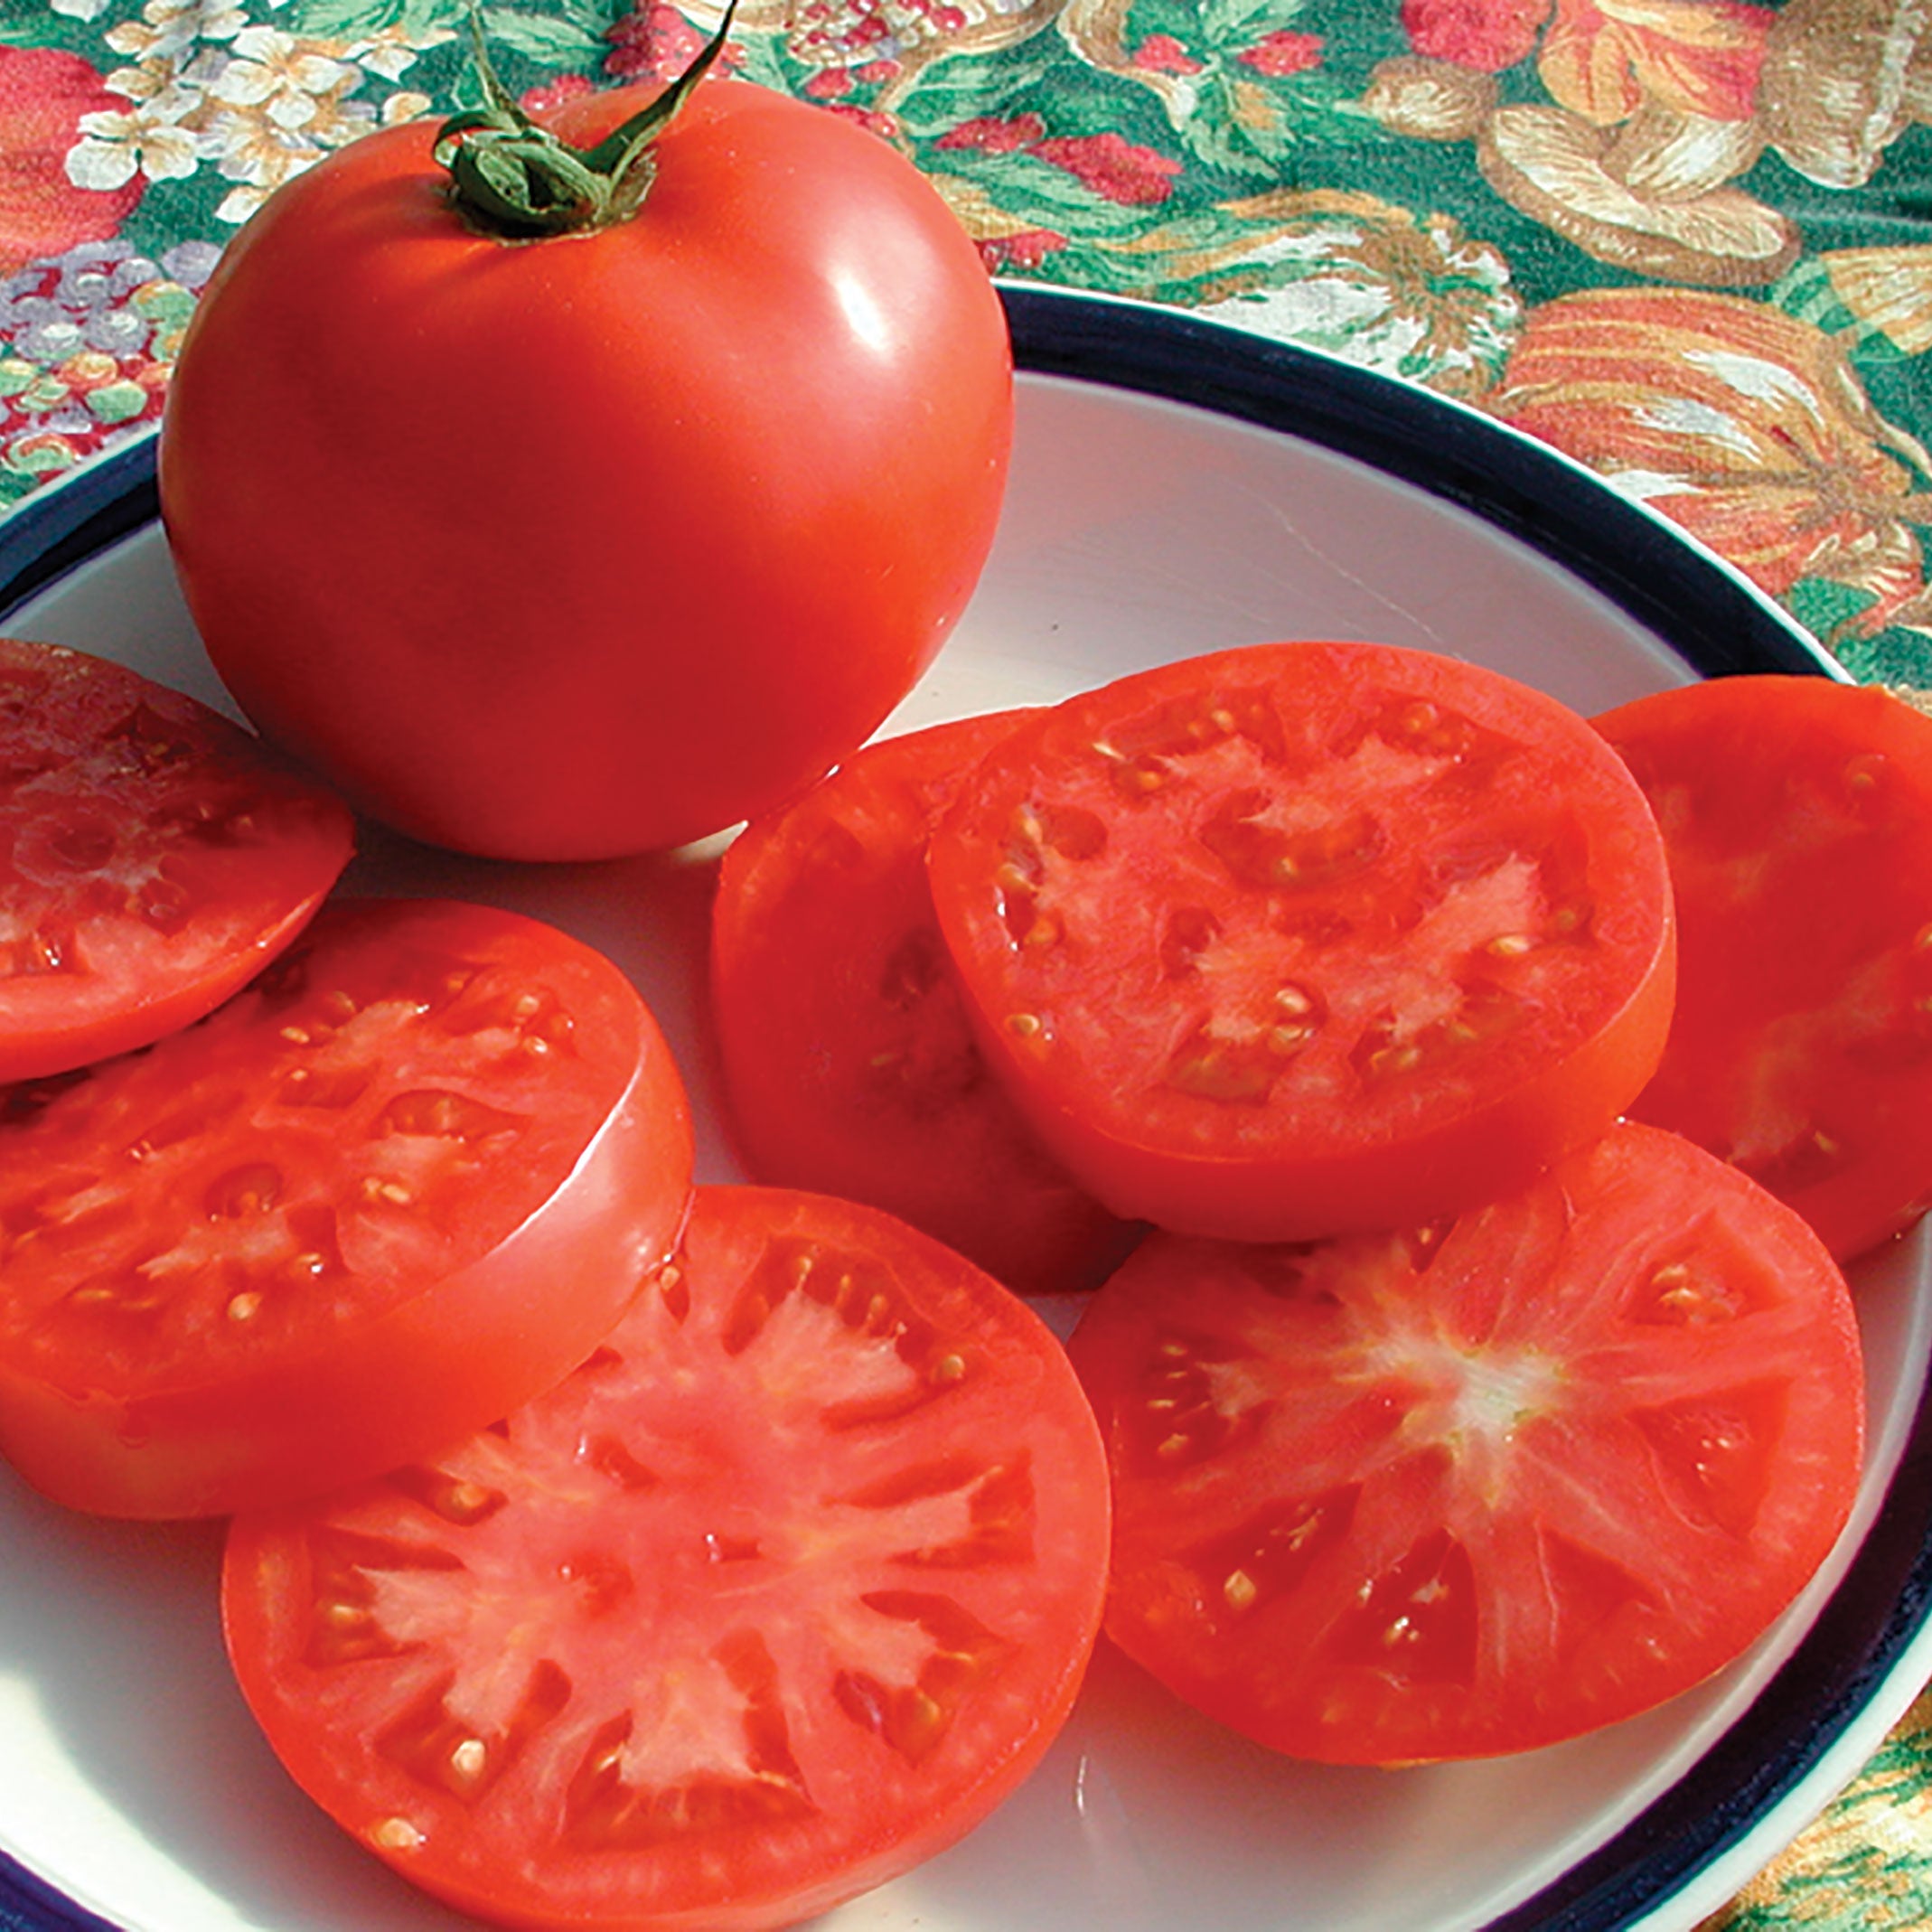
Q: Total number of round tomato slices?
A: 7